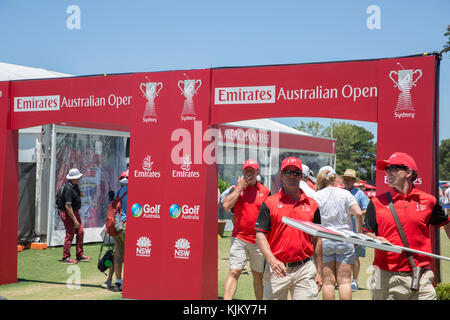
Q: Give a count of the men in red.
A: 3